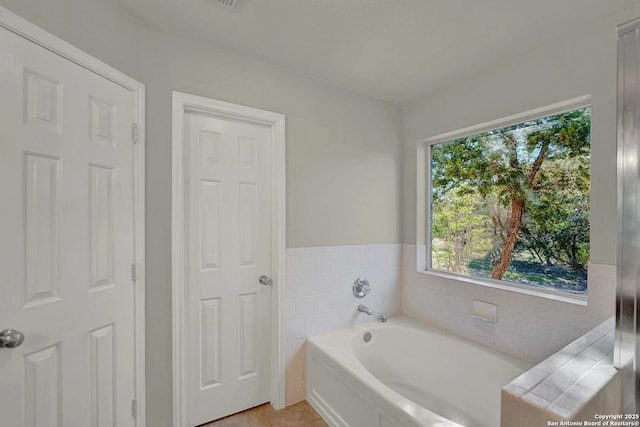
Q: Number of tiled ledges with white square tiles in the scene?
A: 1